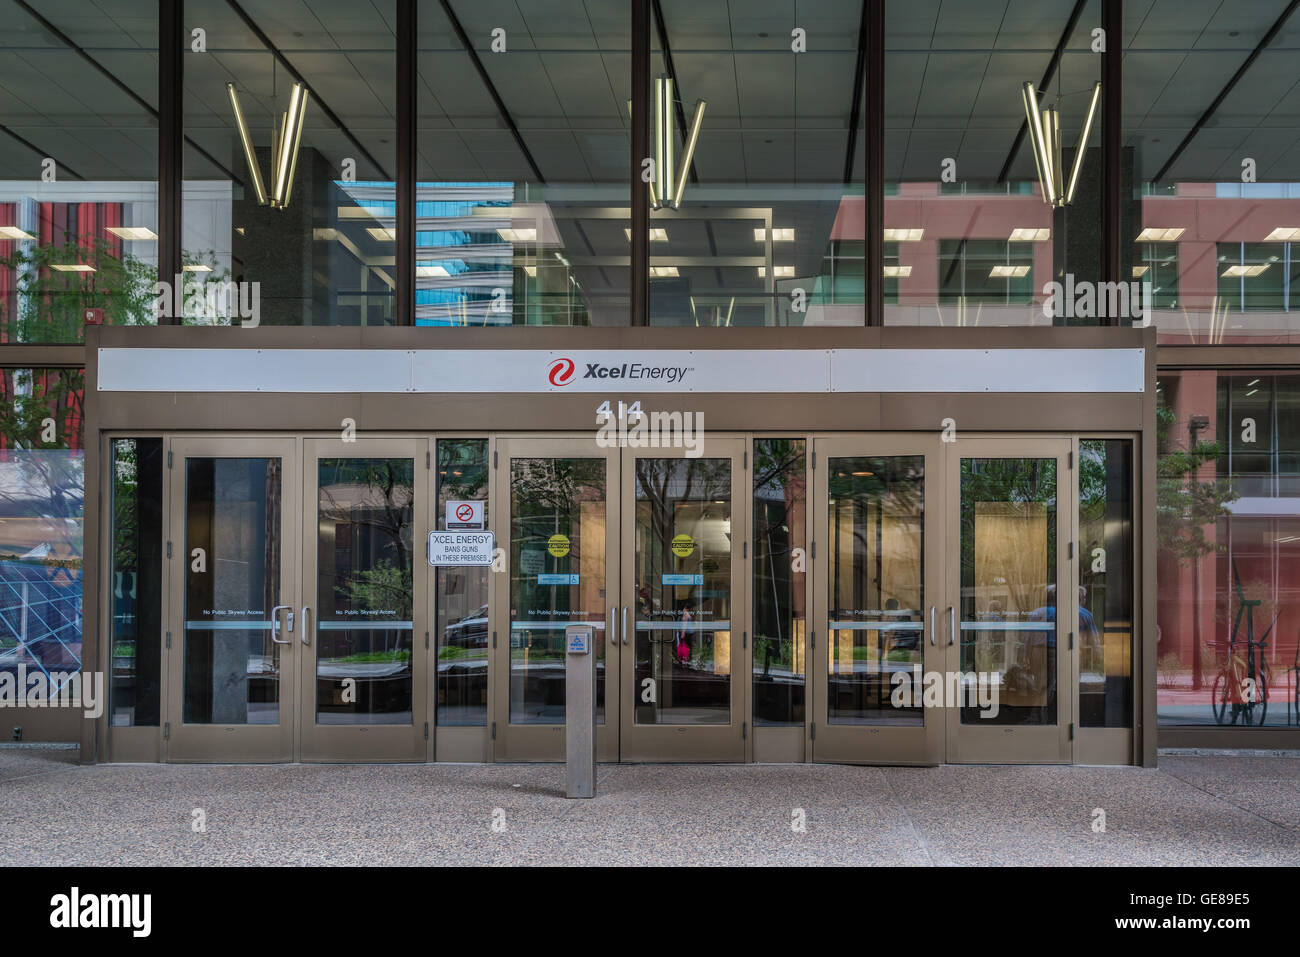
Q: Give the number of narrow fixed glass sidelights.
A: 4